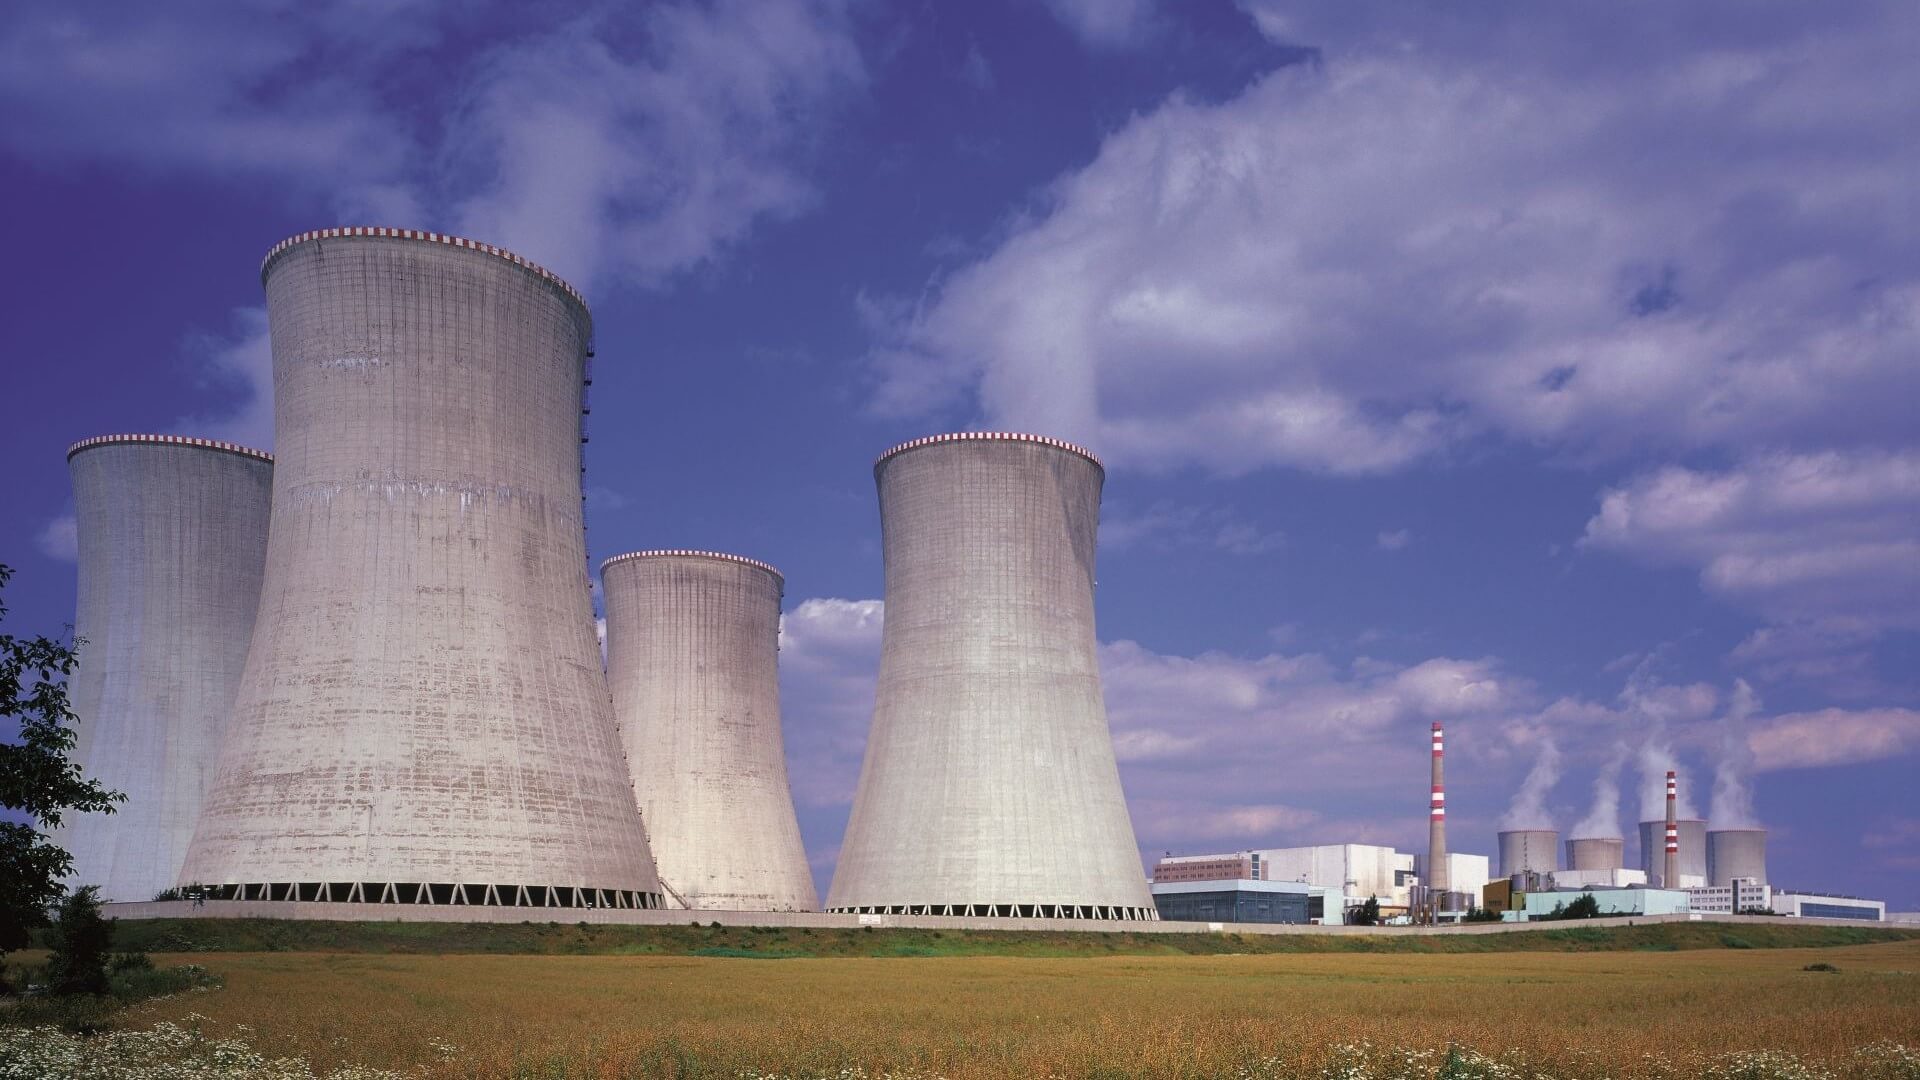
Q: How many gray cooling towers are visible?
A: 8